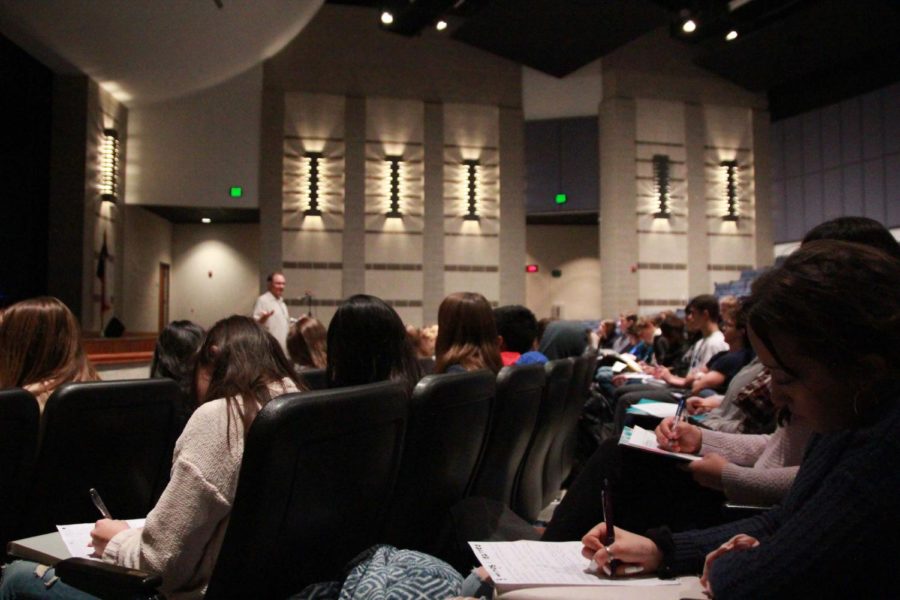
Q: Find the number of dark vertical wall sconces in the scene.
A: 6